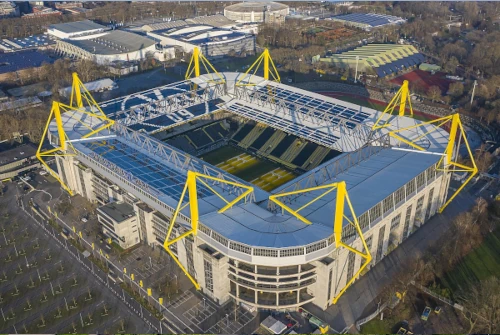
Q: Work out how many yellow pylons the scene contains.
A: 8